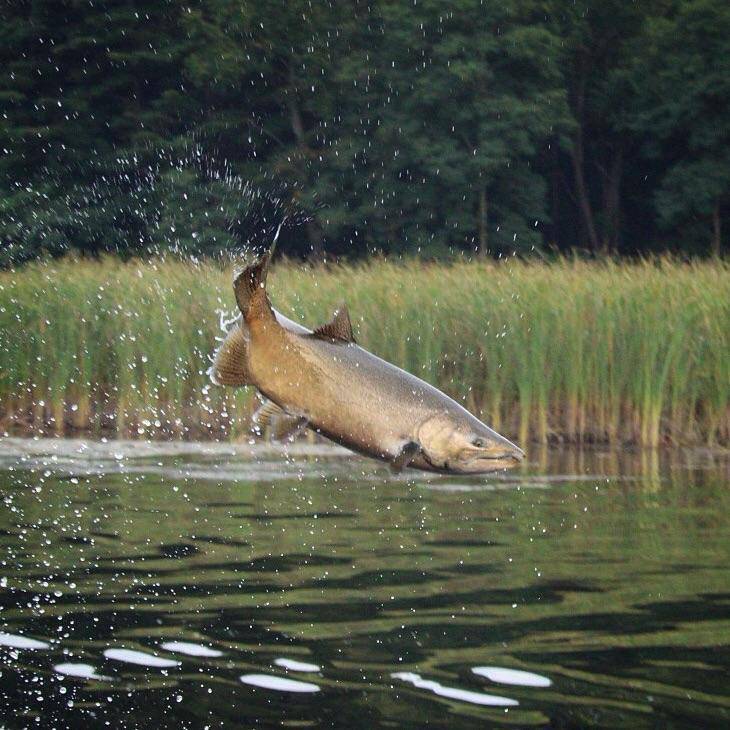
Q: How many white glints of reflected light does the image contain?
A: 8